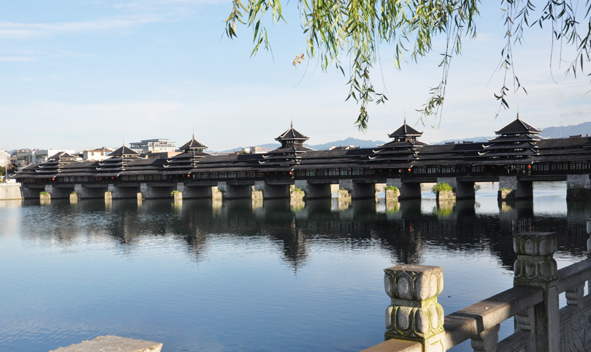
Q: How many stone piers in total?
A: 13